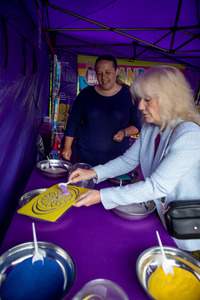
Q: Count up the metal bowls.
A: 6